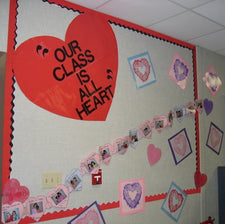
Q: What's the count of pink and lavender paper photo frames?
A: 14